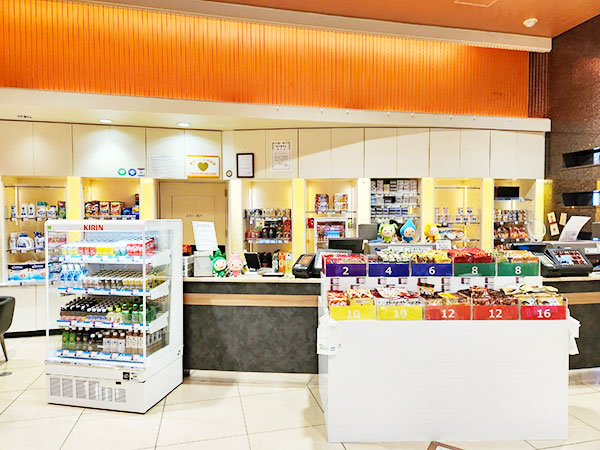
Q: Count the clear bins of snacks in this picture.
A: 10